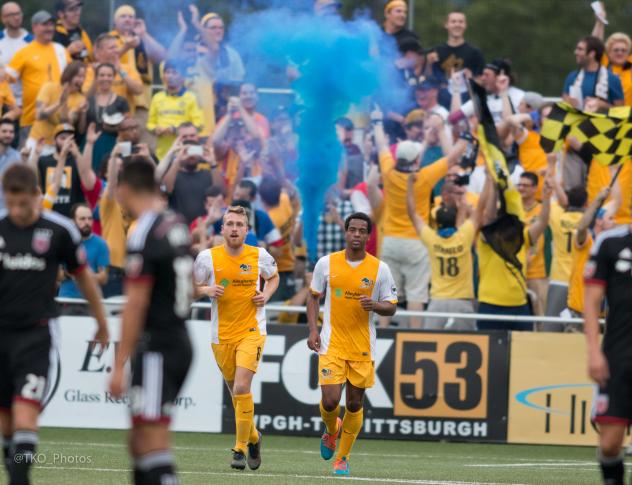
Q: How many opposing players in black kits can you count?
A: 3